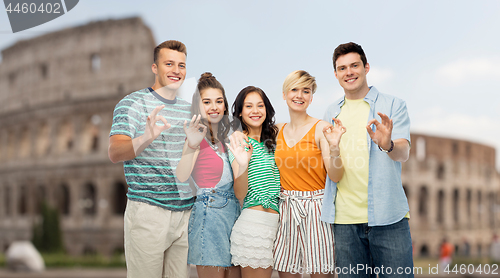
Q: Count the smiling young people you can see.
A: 5